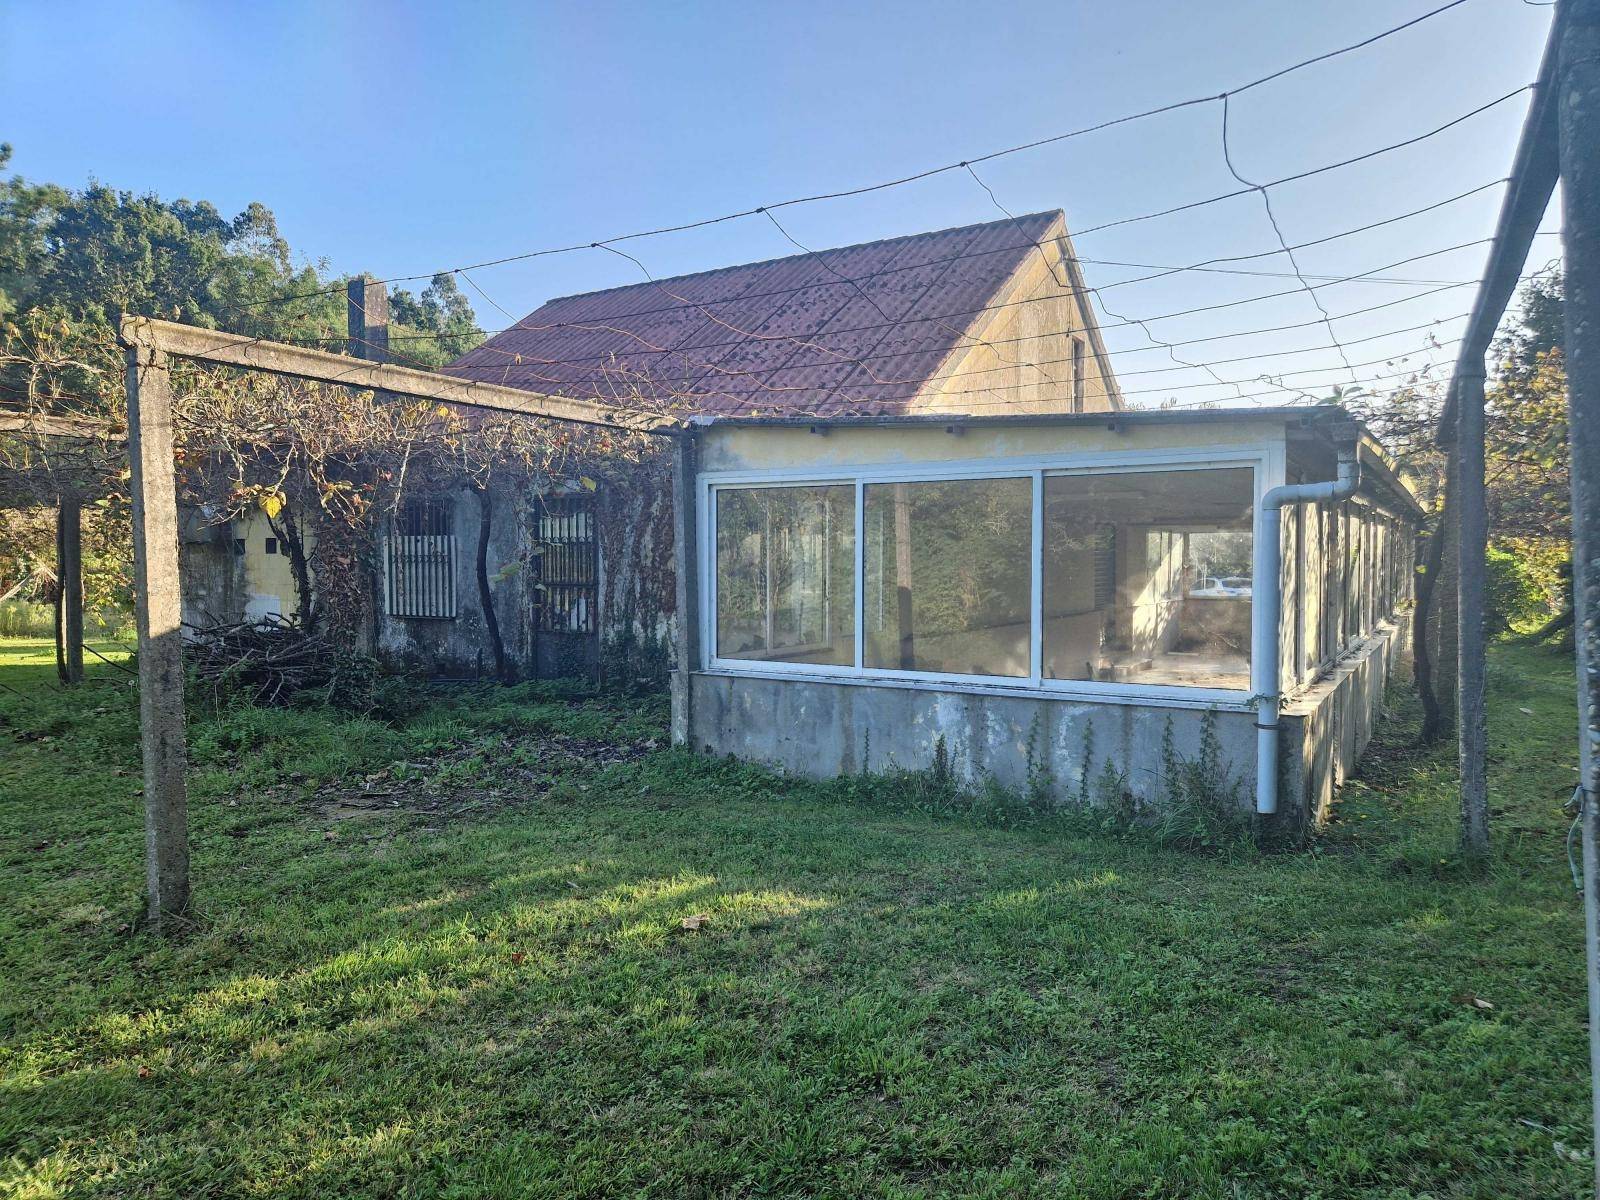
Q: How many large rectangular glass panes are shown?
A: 3